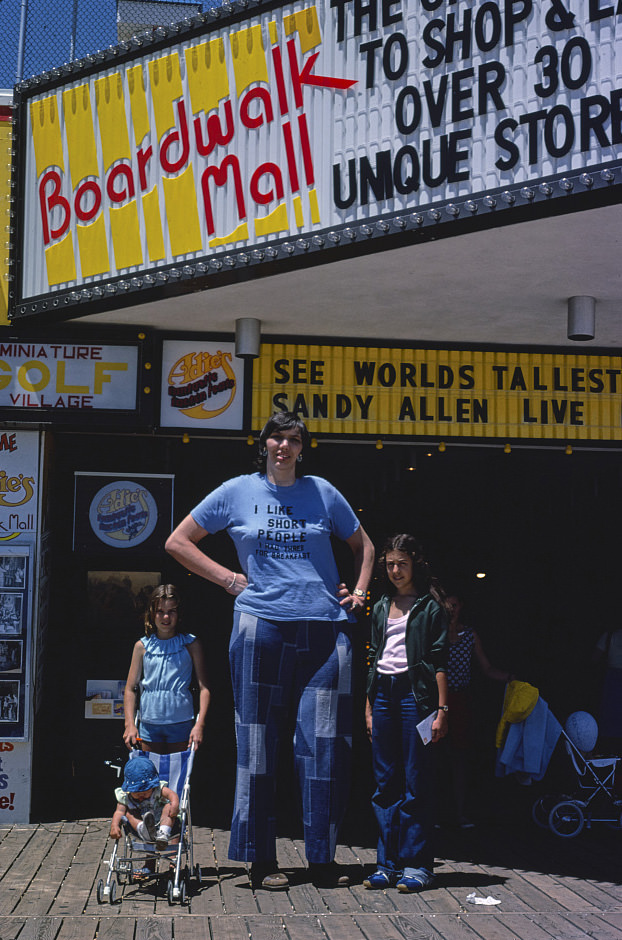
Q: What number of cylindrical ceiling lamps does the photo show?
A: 2